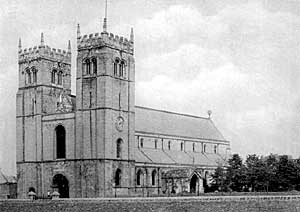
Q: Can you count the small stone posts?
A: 2